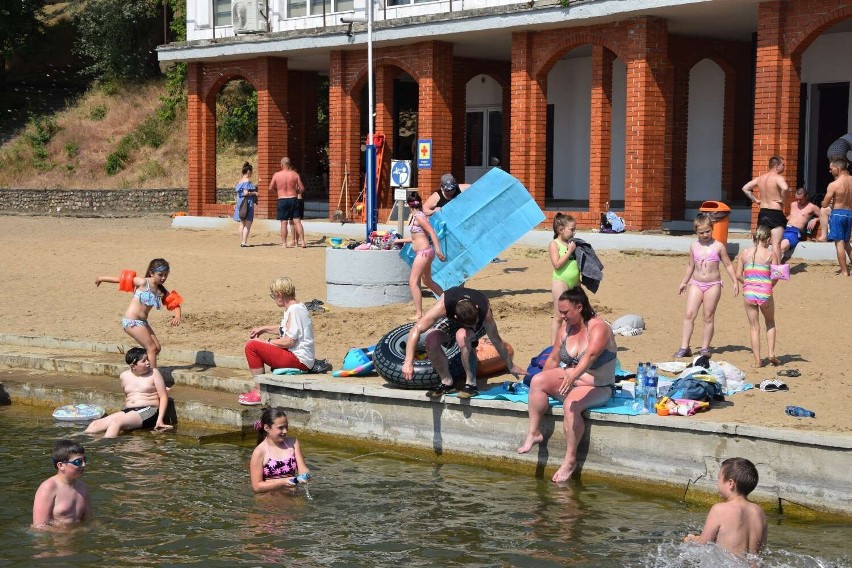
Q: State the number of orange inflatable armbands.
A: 2